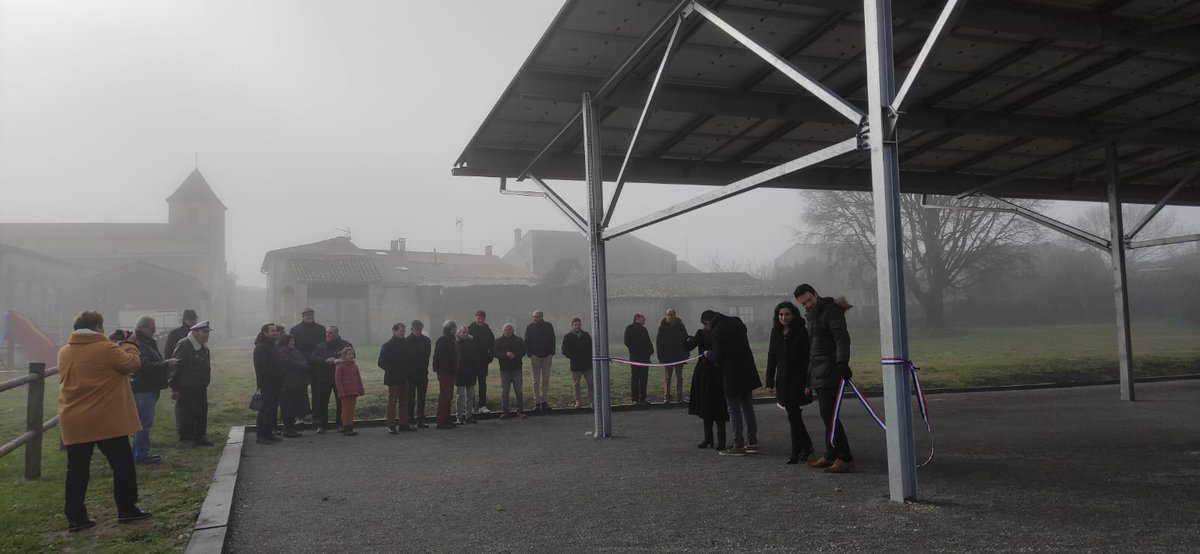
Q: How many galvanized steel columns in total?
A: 3